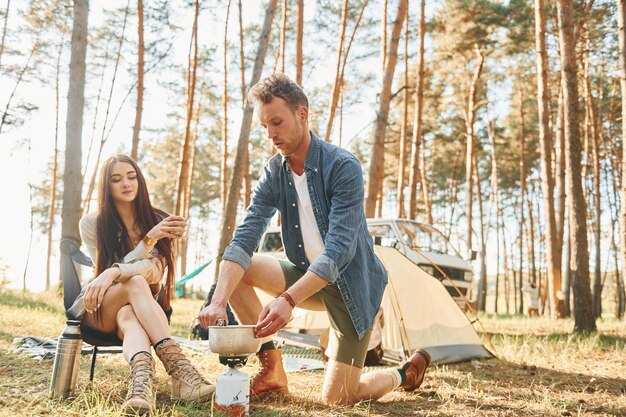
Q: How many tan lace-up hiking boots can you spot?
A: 2